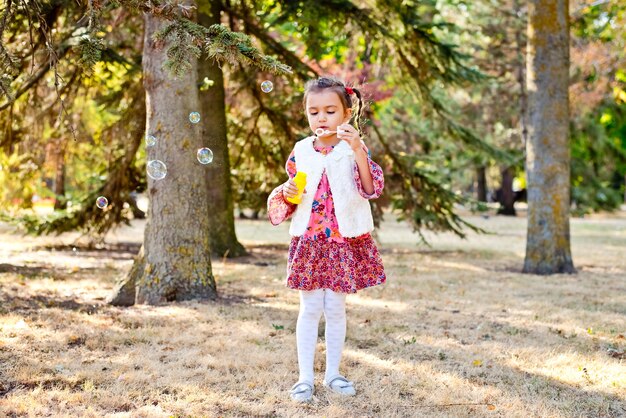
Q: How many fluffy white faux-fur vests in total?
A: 1